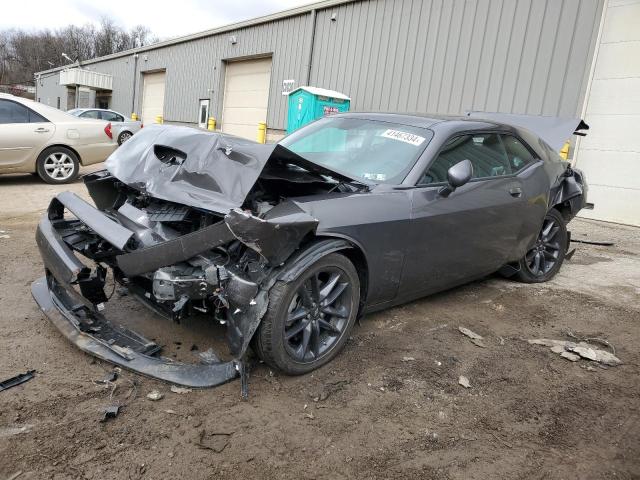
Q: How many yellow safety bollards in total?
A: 5